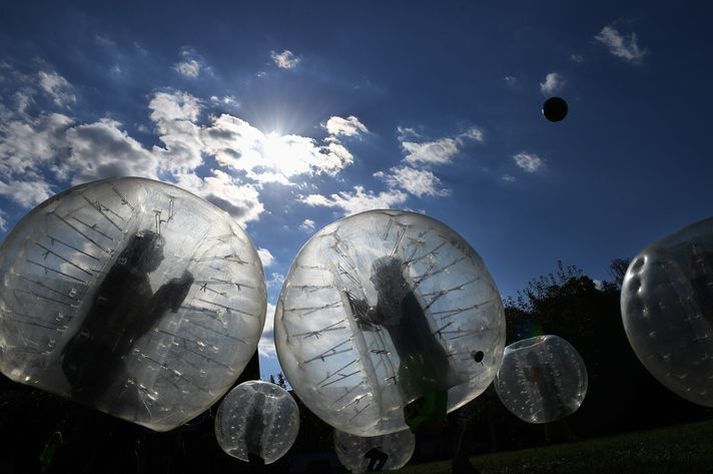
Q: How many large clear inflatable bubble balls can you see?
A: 6